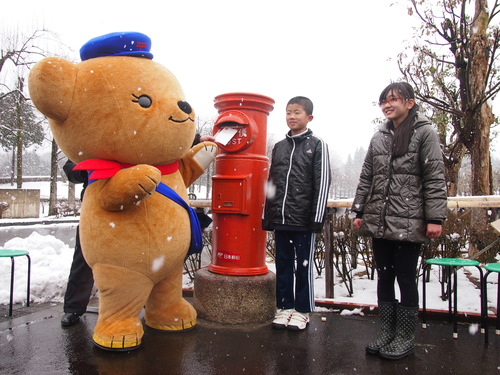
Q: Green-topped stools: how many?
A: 3